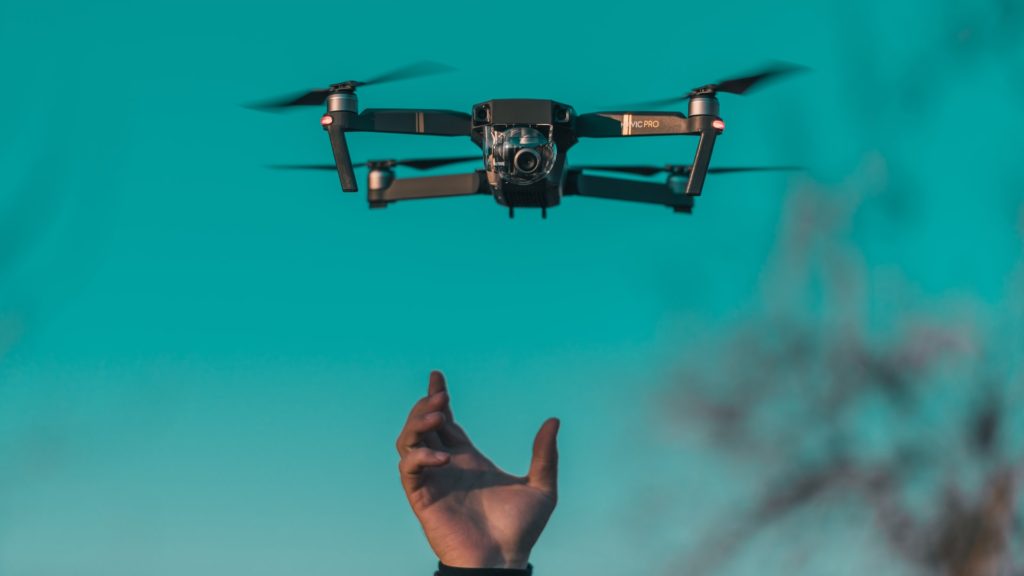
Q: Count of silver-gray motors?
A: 4